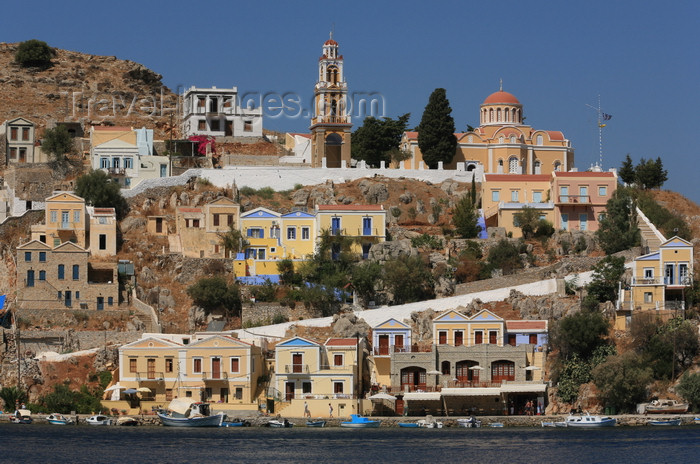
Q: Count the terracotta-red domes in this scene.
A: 2